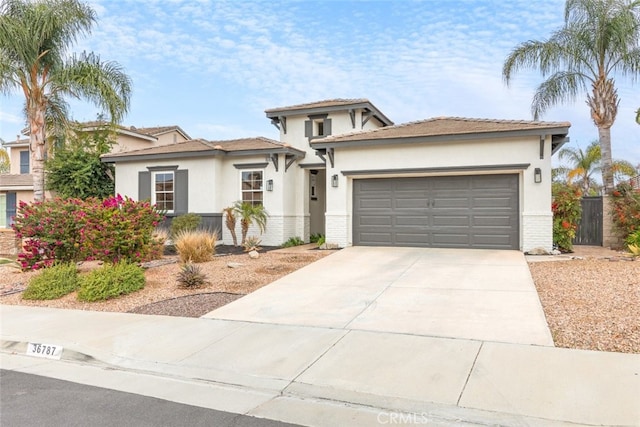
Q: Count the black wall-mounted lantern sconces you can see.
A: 3